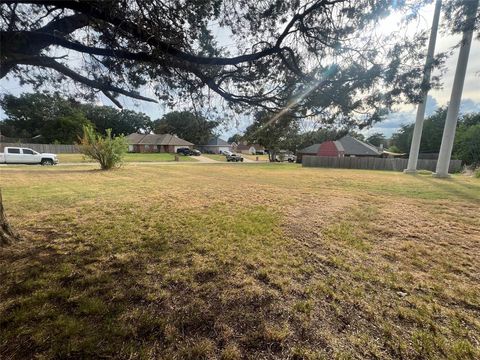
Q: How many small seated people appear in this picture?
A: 0